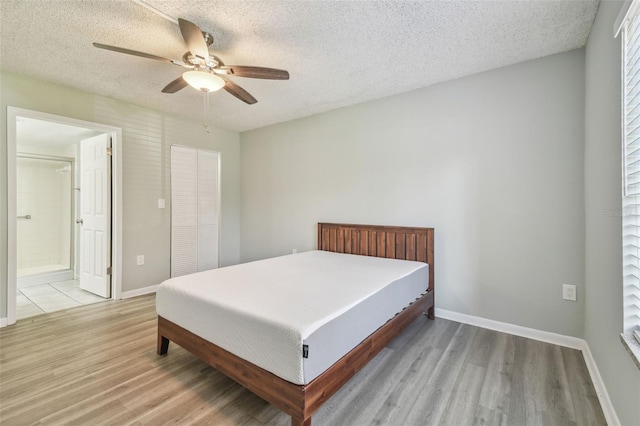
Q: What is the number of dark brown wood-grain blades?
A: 5